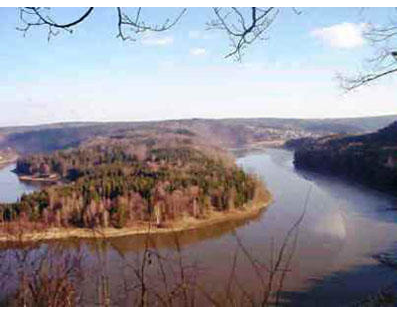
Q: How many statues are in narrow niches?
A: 0